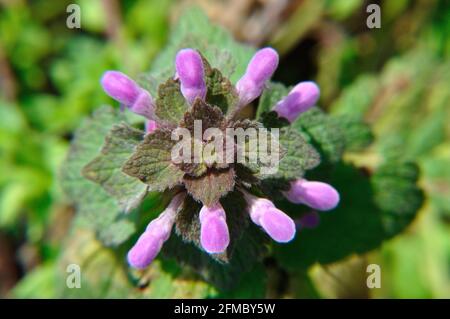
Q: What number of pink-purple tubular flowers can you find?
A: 8